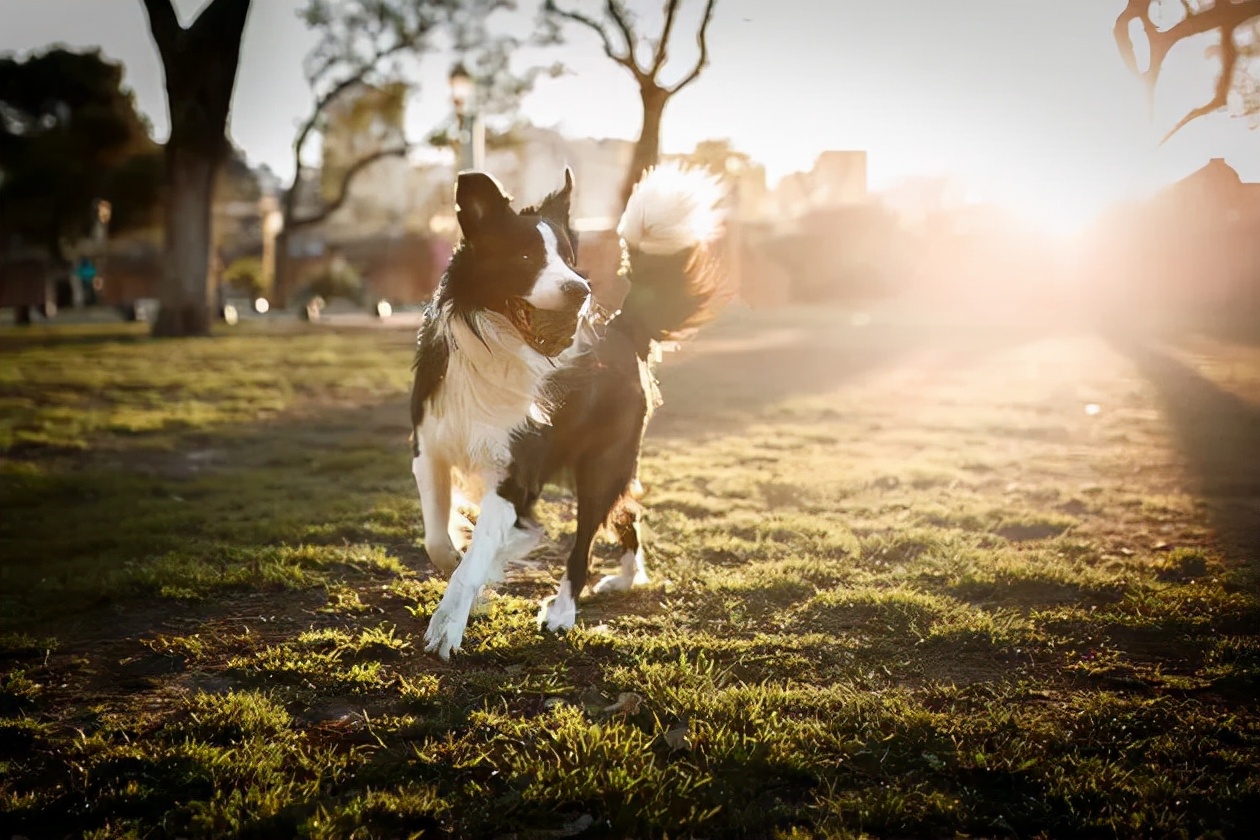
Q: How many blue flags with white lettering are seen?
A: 0